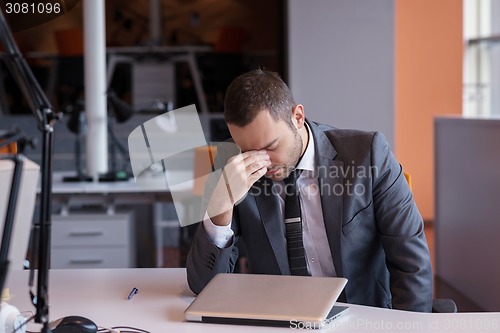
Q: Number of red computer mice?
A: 0